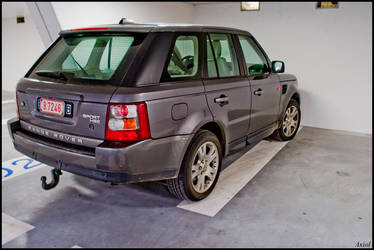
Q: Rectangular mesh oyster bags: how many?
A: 0